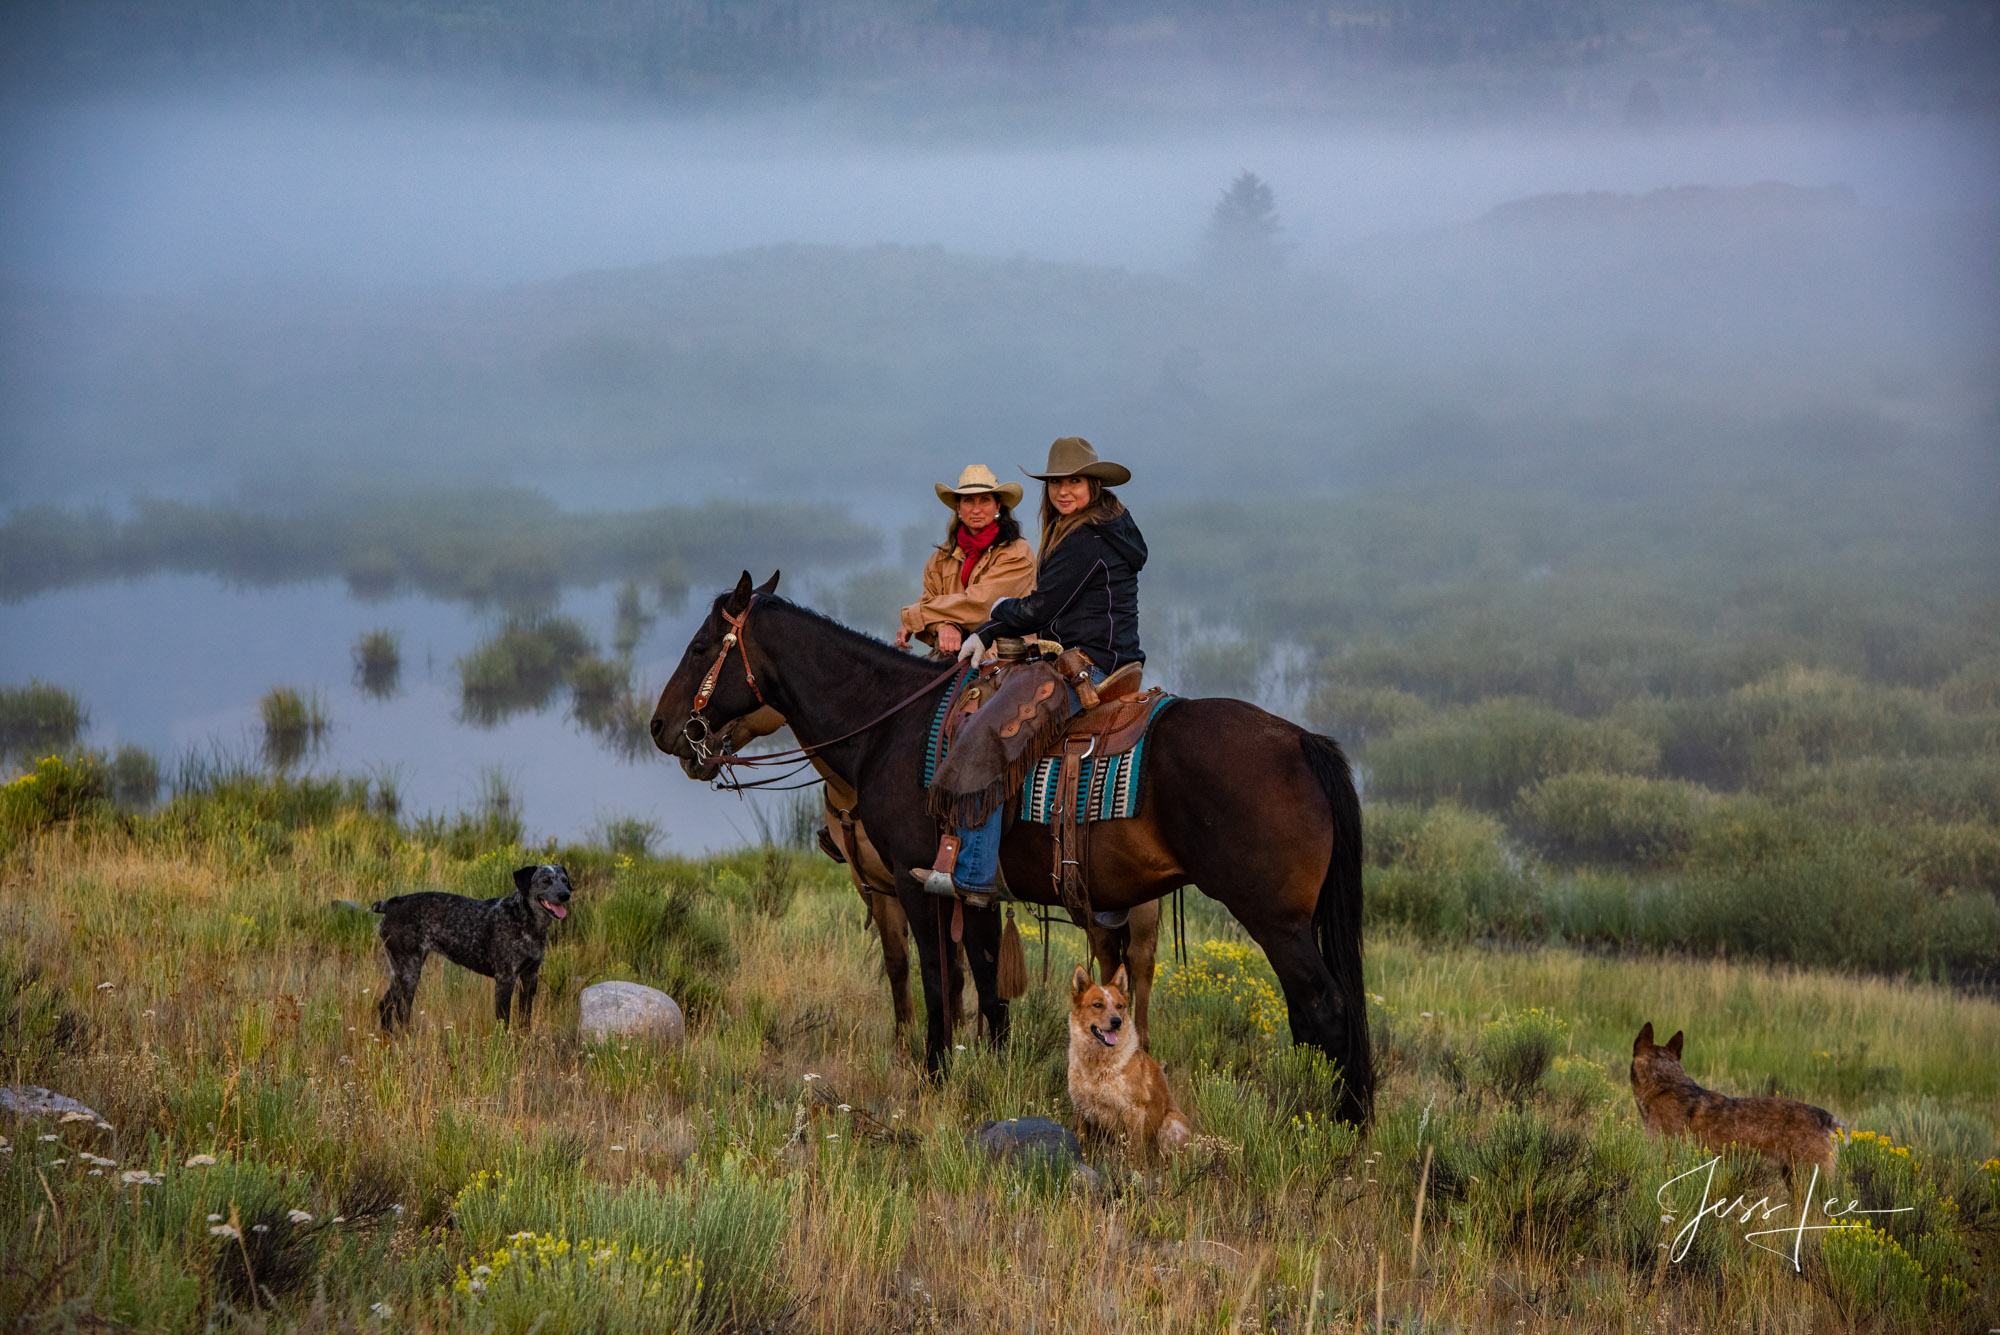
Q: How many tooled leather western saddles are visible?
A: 1